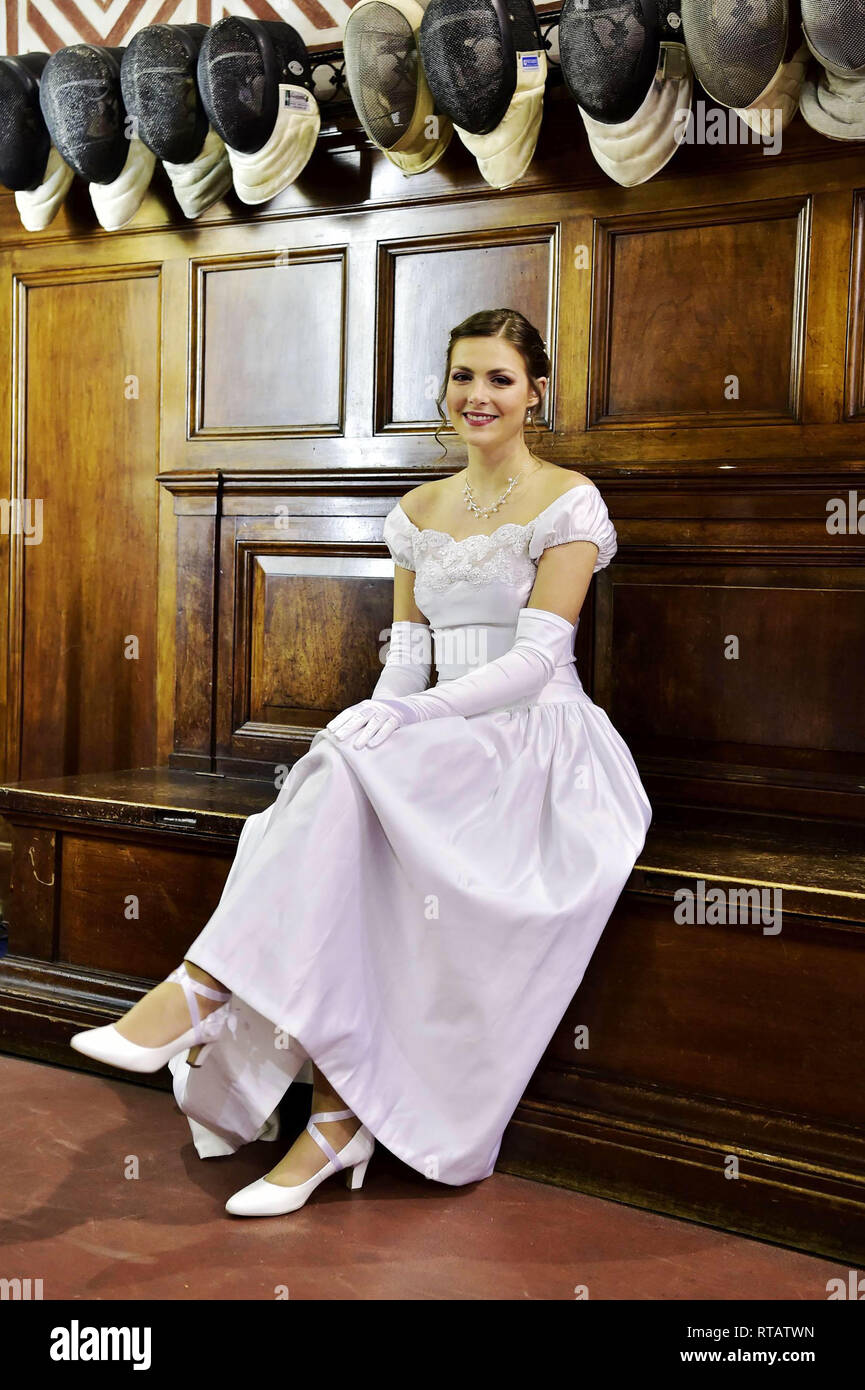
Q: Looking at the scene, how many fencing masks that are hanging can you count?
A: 9